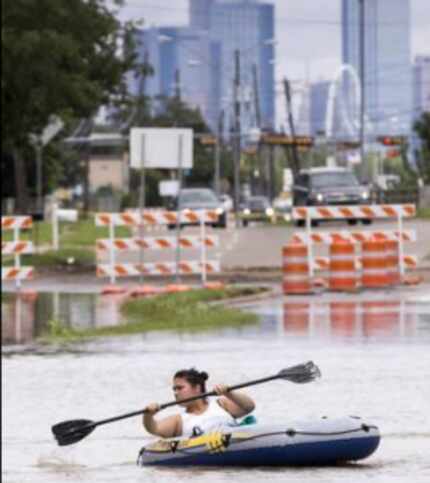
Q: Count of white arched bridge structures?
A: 1